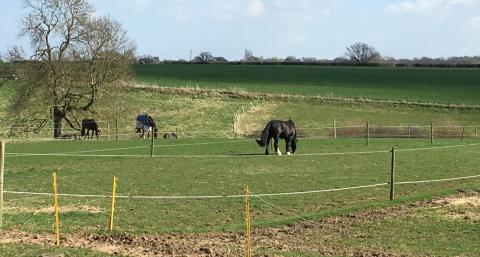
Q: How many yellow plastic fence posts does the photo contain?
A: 3